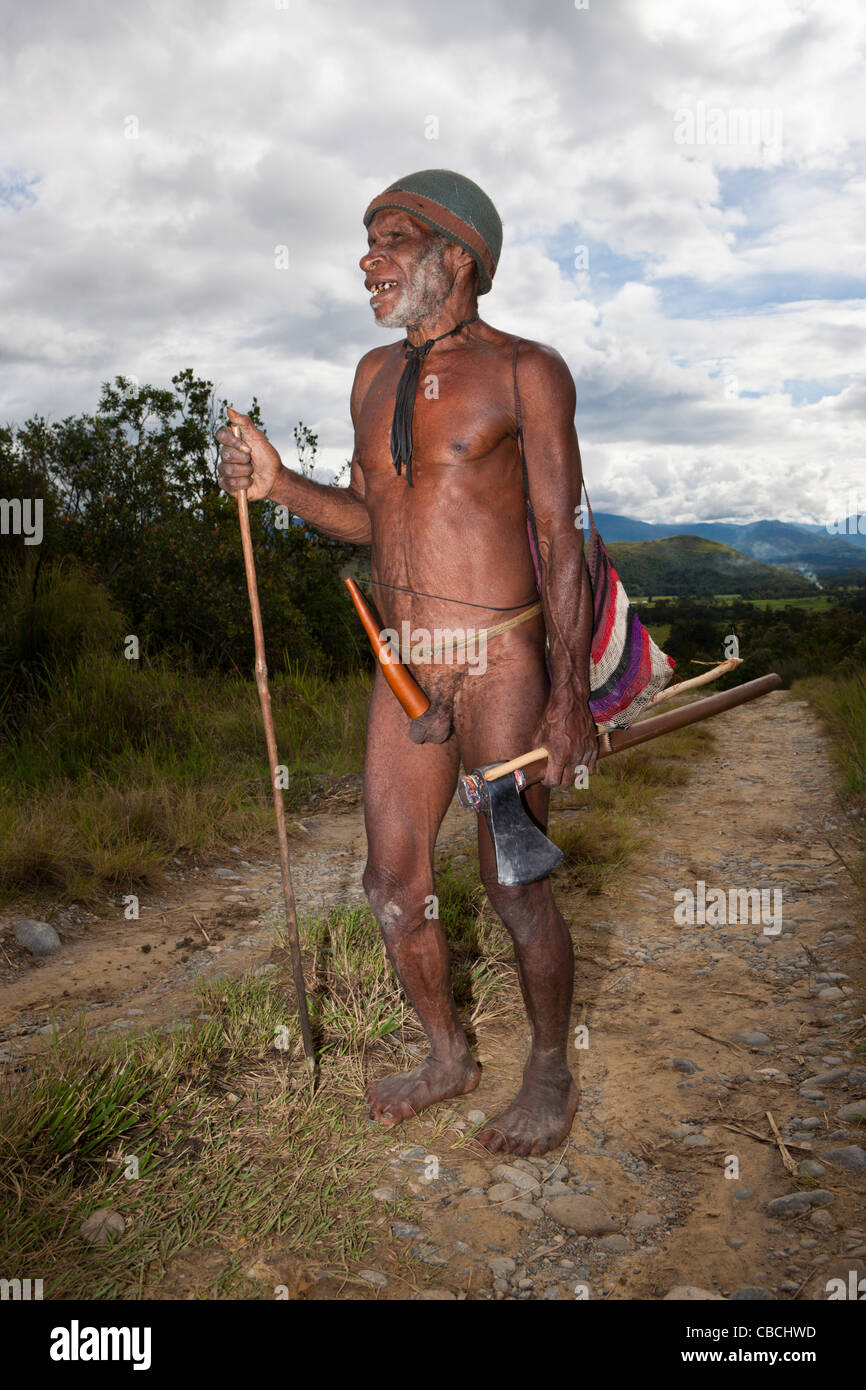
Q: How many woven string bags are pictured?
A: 1